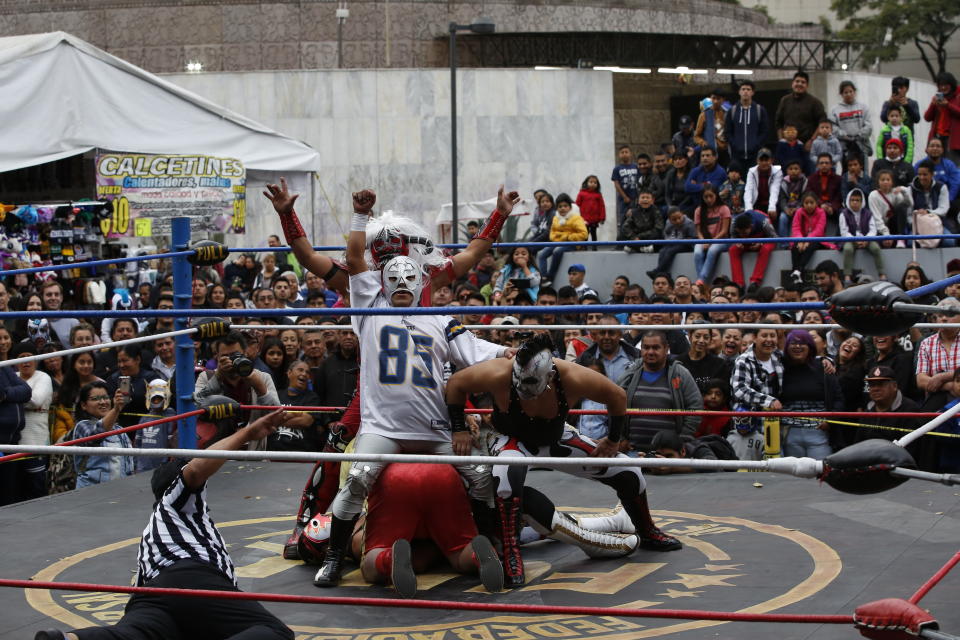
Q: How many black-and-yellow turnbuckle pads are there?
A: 3